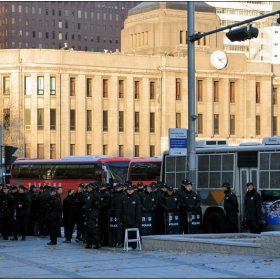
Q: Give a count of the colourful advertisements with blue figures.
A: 1